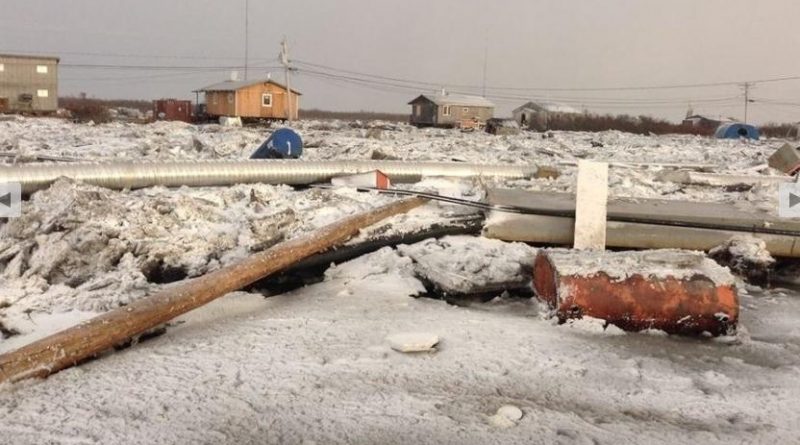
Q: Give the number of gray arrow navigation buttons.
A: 2